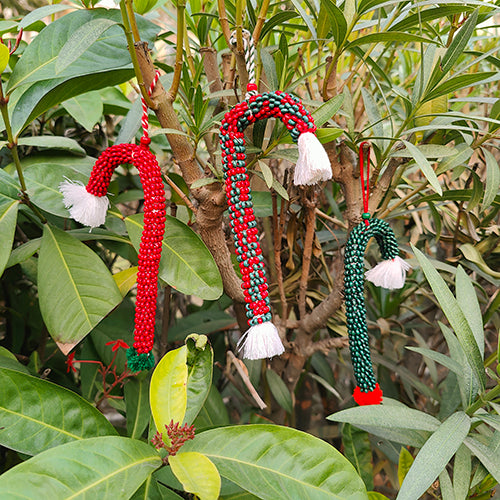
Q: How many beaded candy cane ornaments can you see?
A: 3